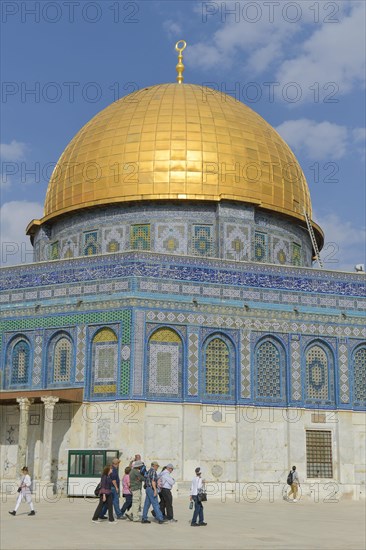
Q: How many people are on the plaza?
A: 11